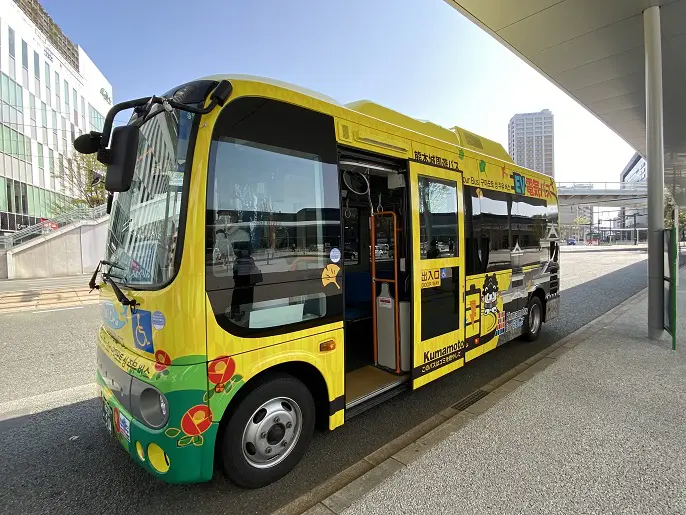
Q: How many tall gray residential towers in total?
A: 1